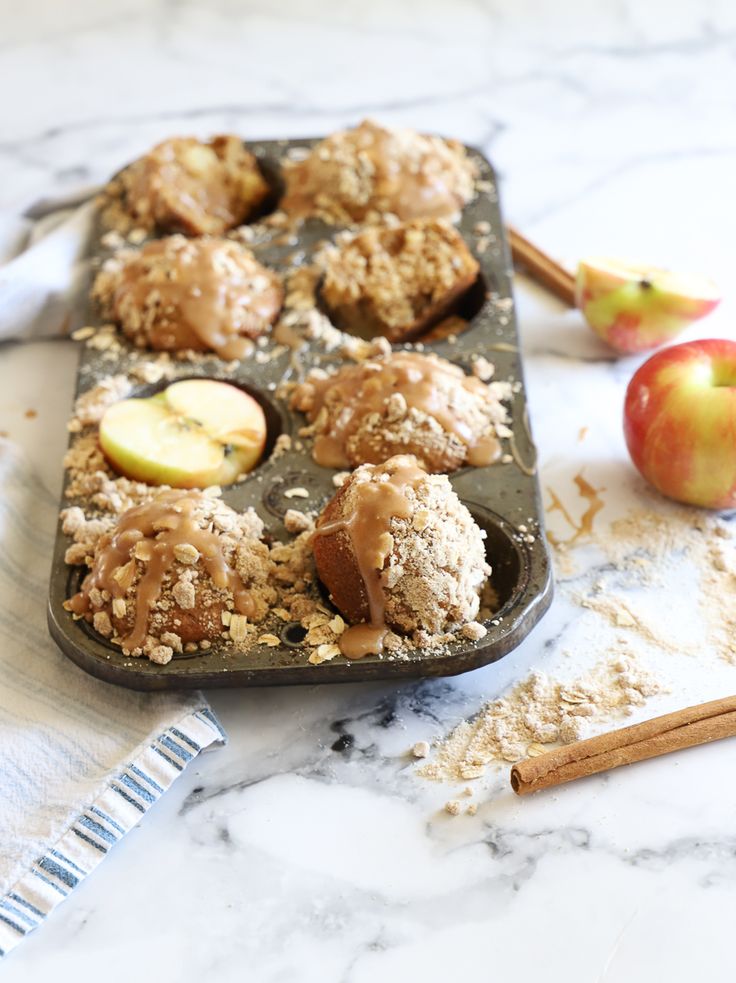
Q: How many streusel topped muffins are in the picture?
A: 7